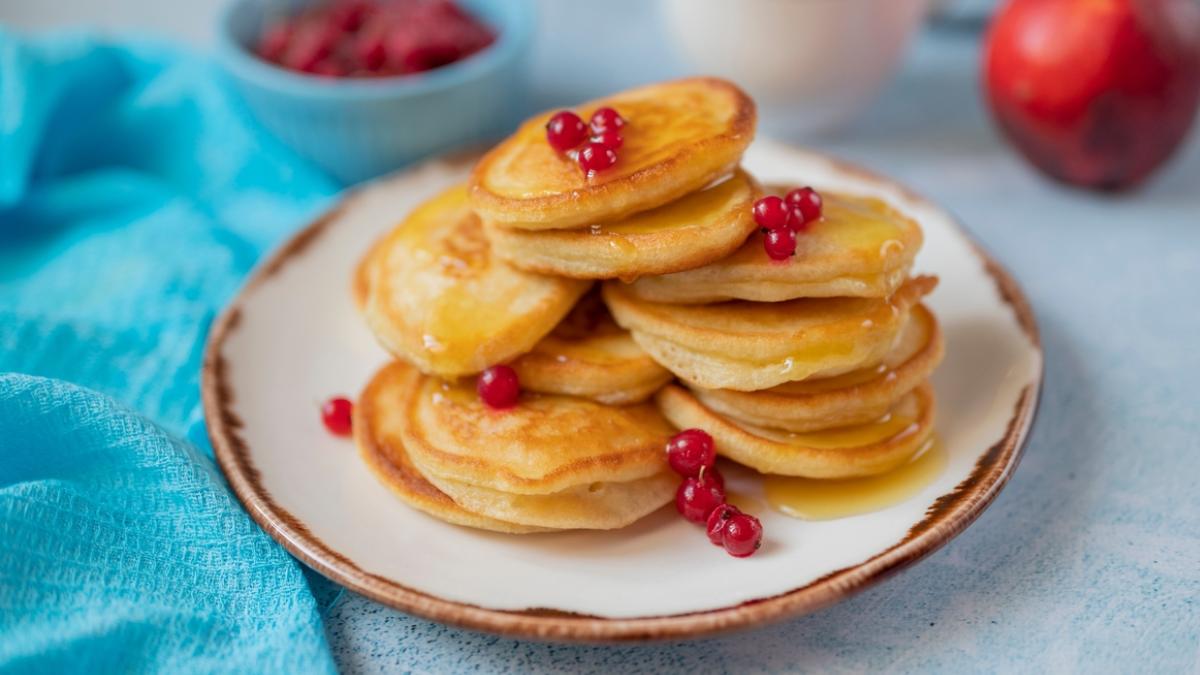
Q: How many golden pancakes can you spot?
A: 10